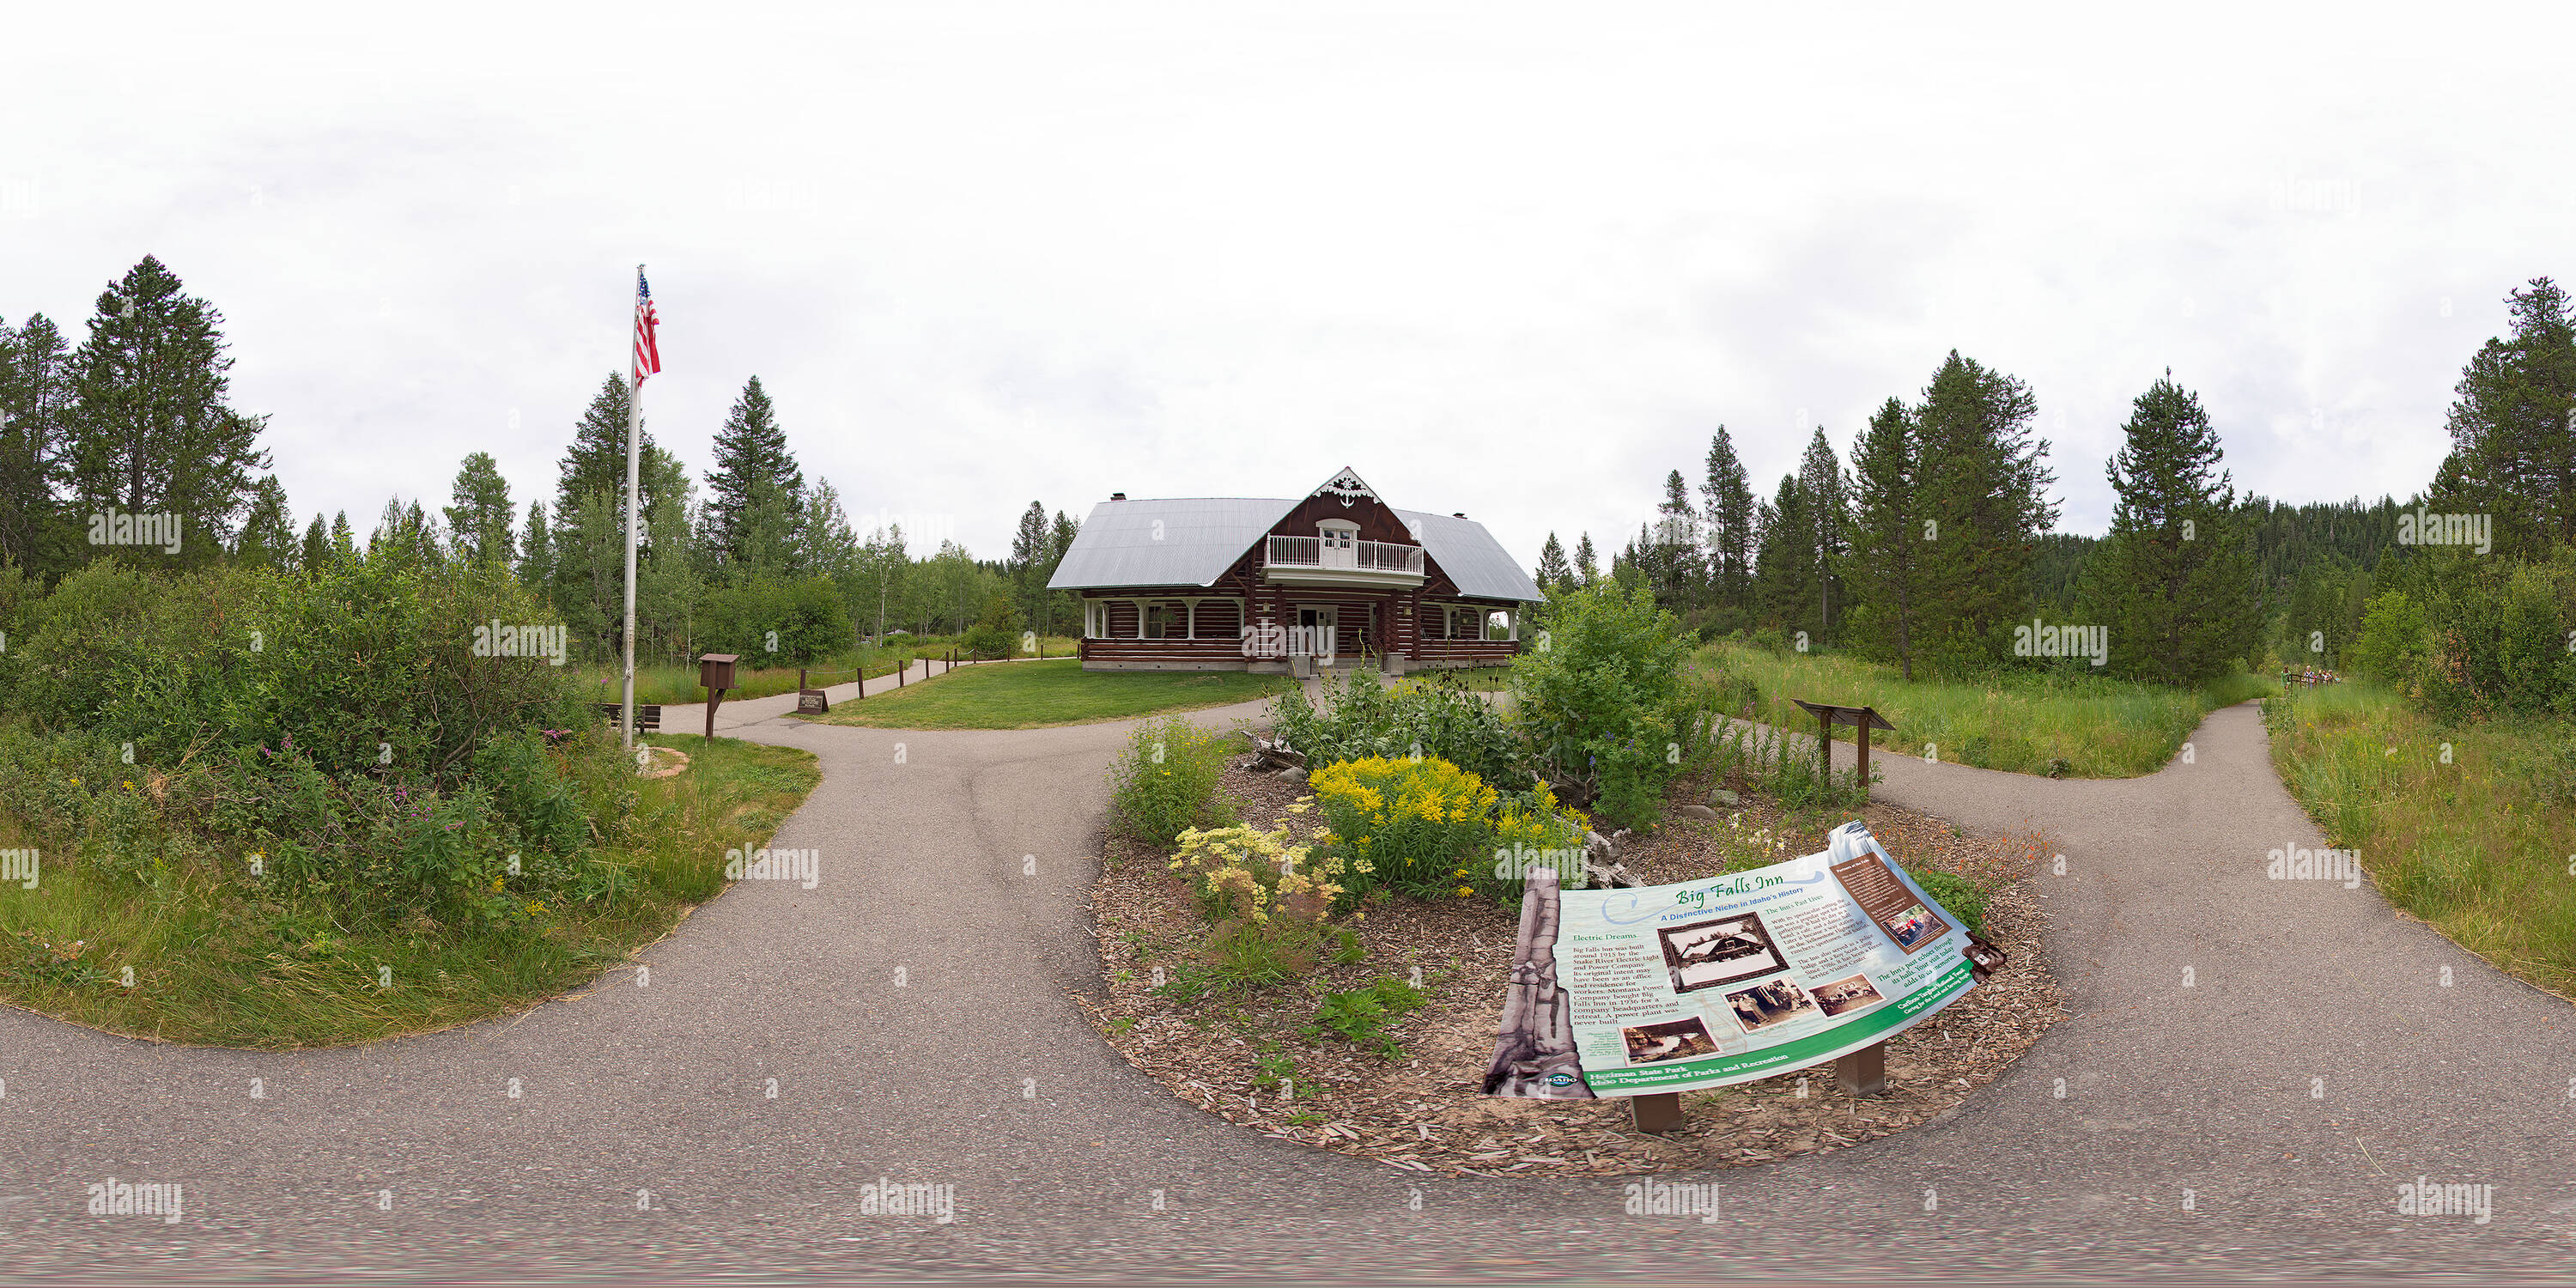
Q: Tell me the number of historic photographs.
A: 4